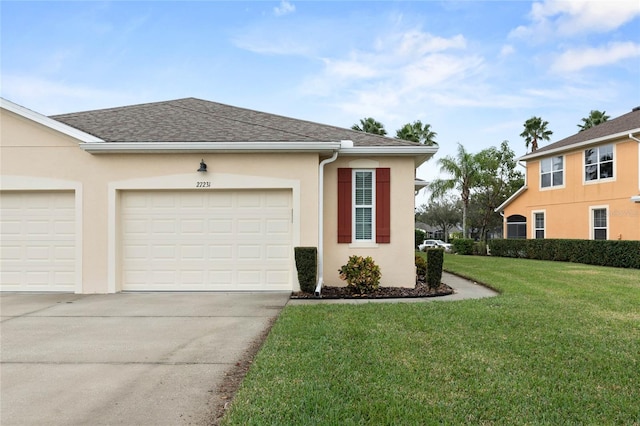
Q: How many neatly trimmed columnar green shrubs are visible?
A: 2